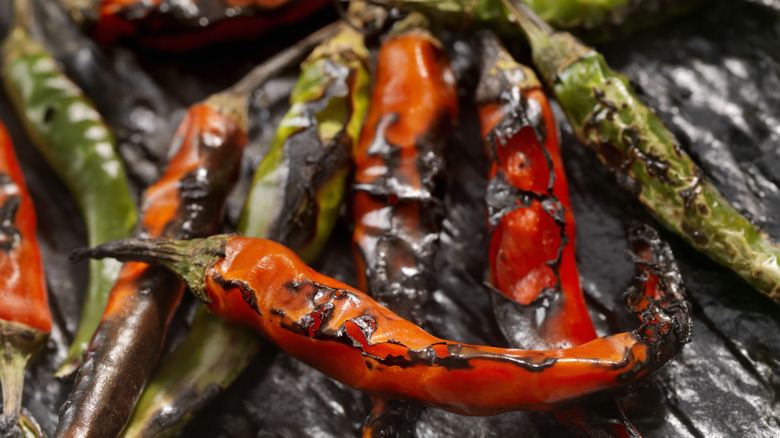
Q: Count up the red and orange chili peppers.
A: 6